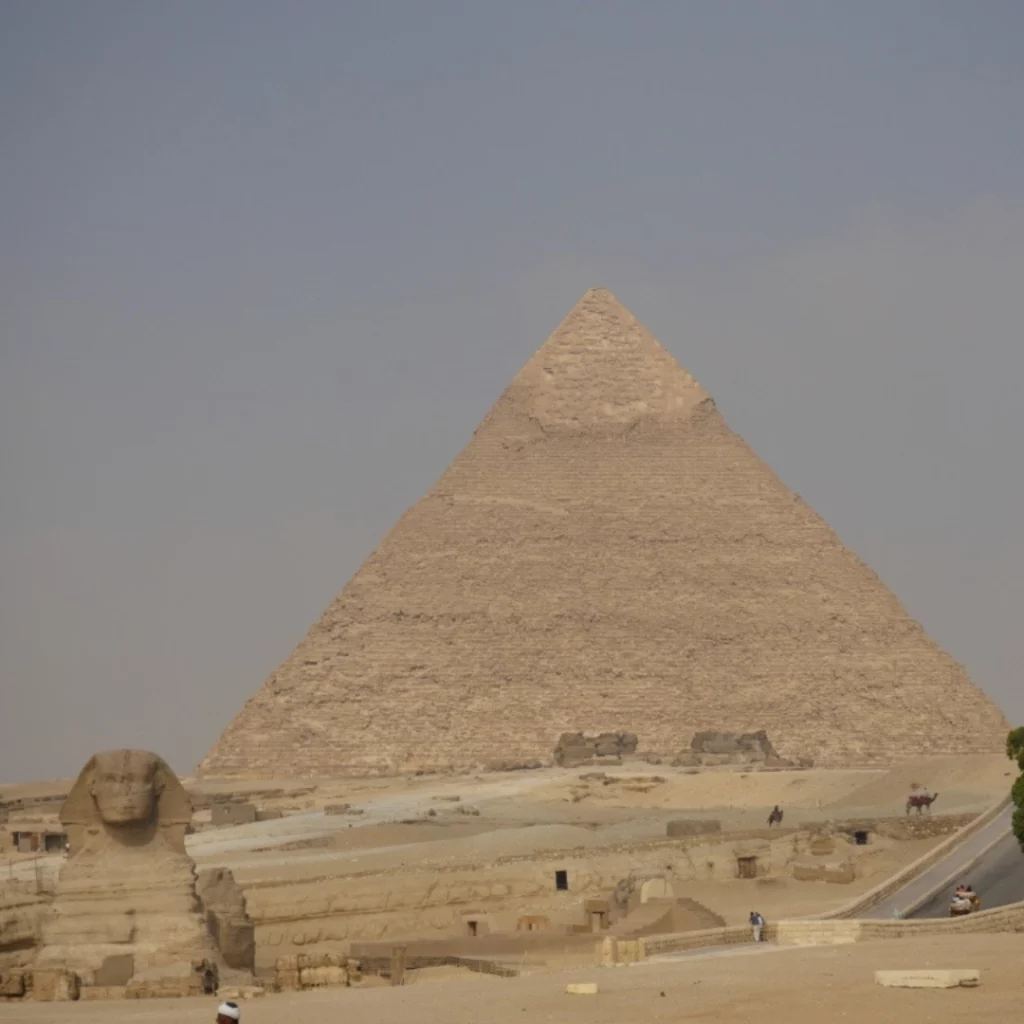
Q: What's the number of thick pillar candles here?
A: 0